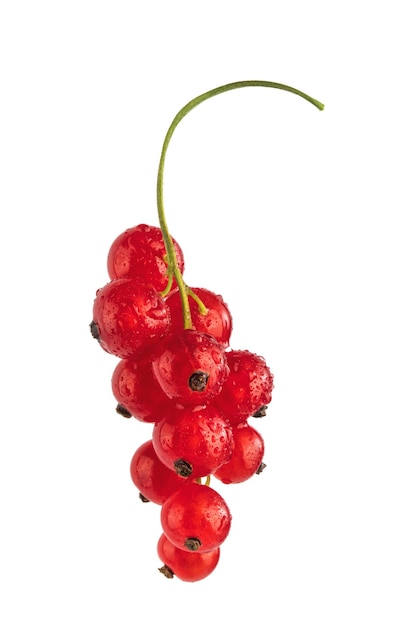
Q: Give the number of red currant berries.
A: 11